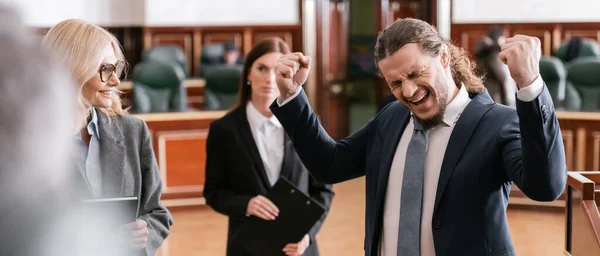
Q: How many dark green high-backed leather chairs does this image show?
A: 7